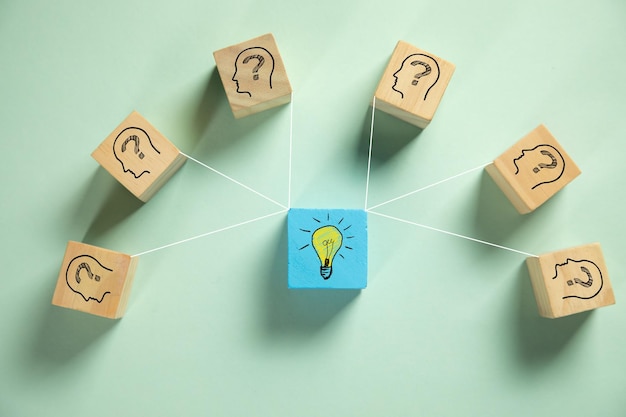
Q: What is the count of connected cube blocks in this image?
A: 7